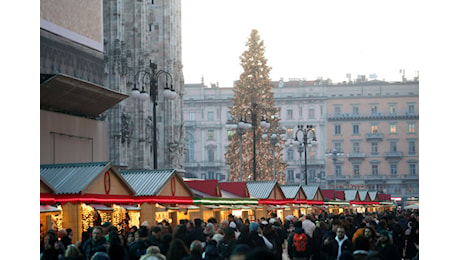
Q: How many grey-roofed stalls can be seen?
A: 8